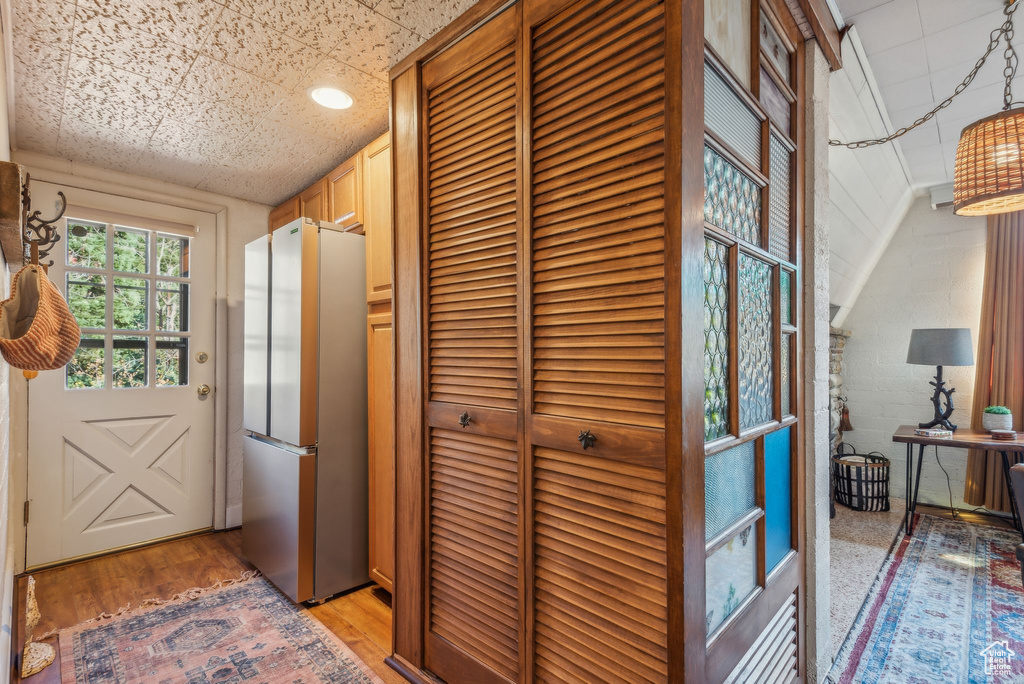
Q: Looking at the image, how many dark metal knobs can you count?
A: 2